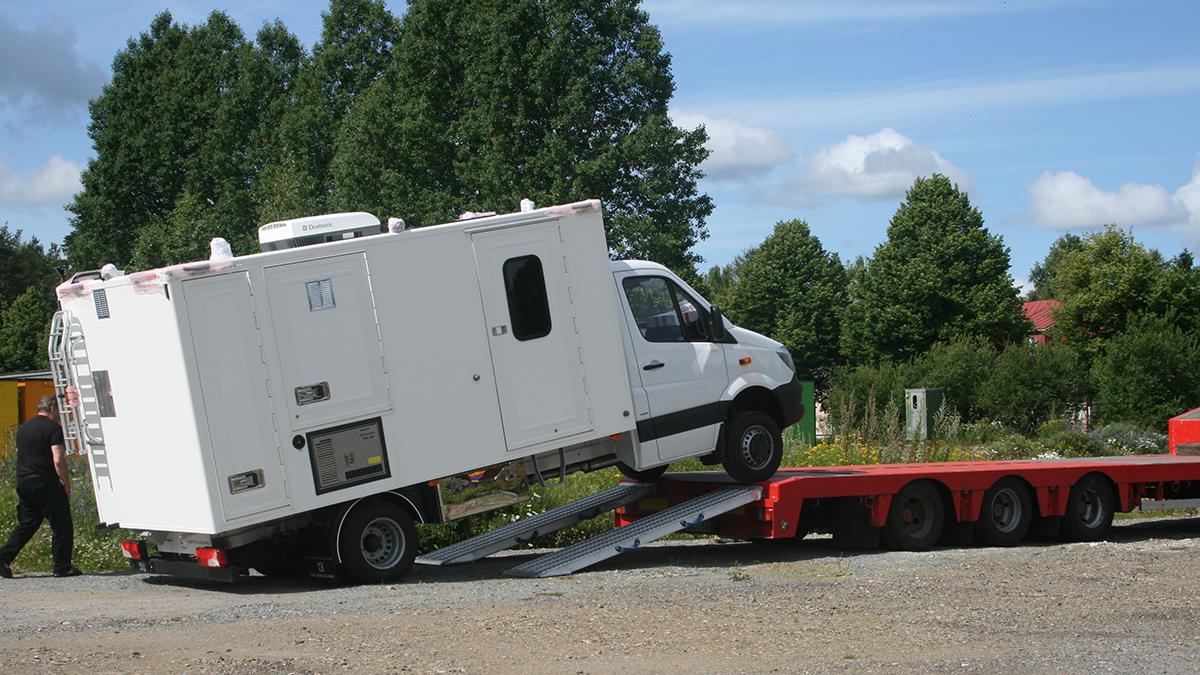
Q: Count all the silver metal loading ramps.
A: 2